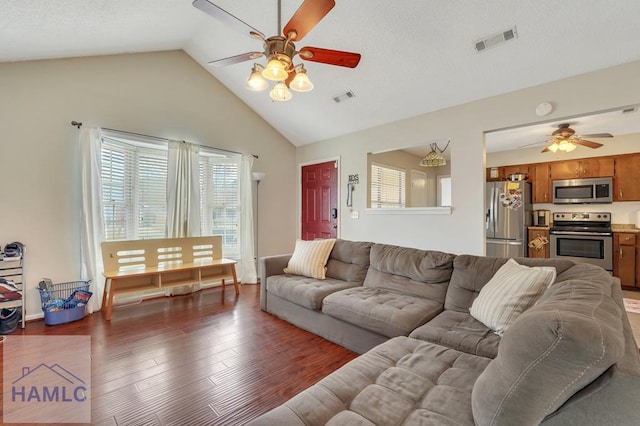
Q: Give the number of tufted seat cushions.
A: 4